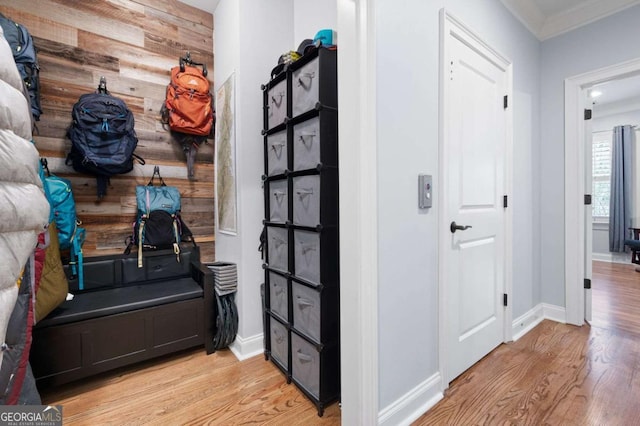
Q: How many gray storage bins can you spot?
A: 12